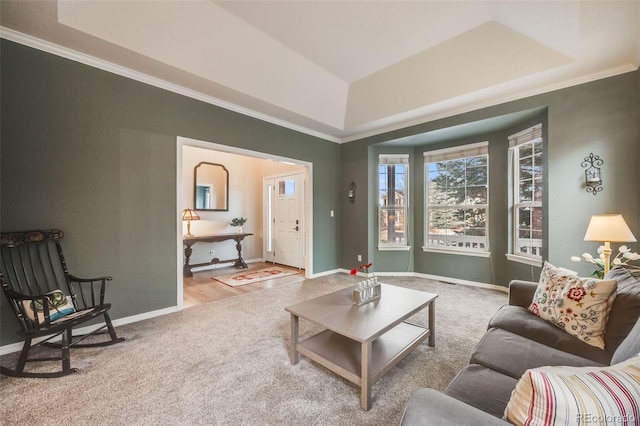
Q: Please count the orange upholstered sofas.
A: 0